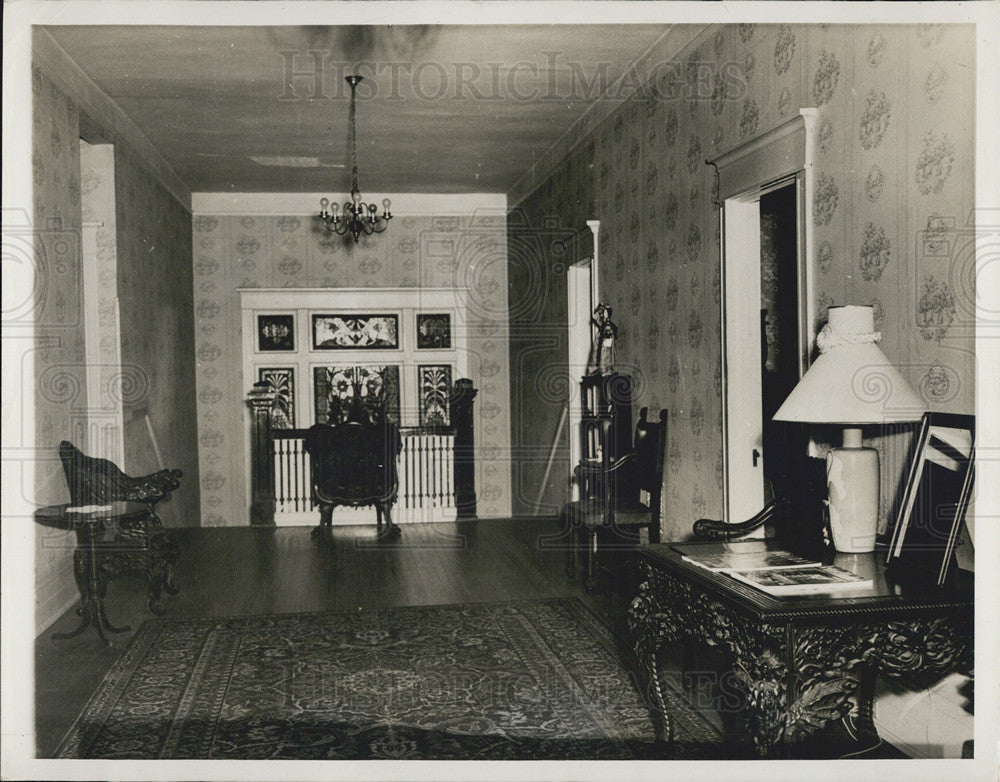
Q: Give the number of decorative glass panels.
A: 6